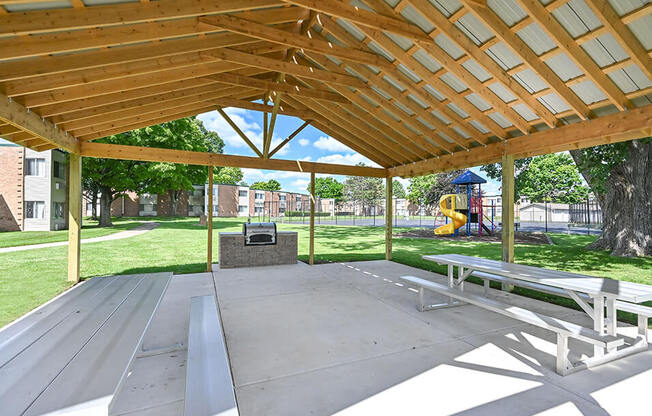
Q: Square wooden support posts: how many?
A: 5